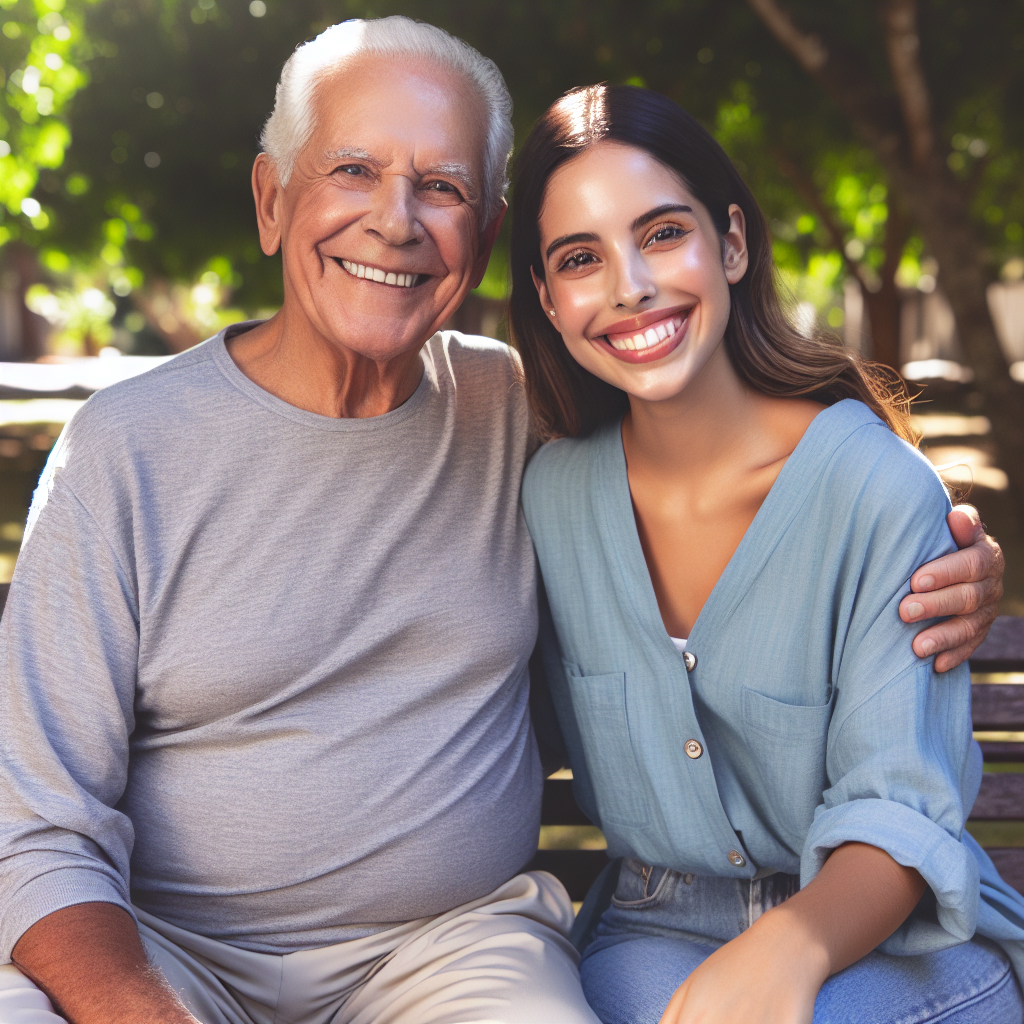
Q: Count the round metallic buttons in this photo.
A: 3